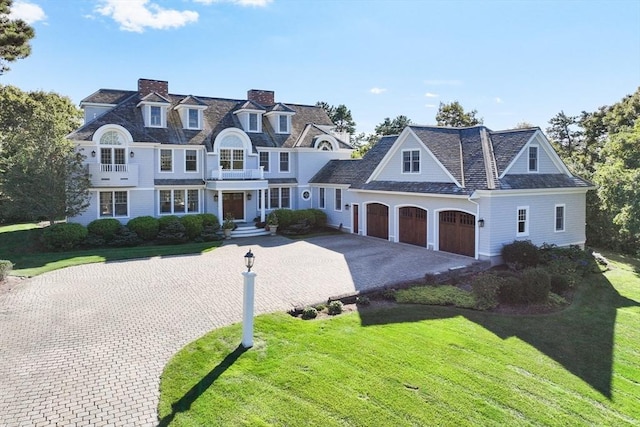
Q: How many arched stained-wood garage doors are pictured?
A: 3